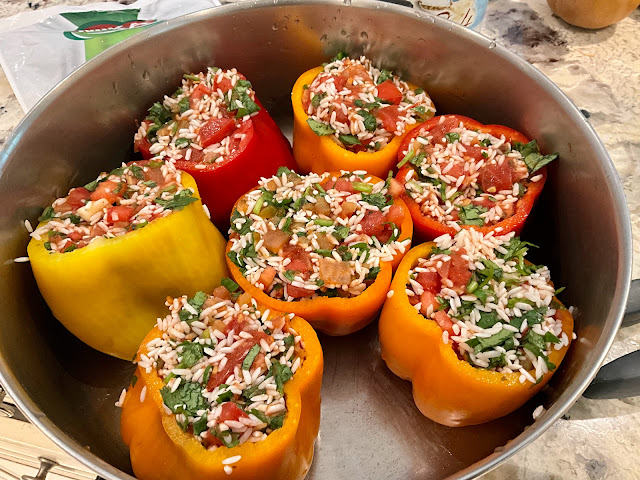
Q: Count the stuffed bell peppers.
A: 7